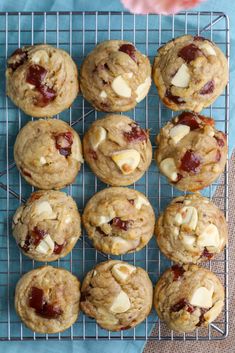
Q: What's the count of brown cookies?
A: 12